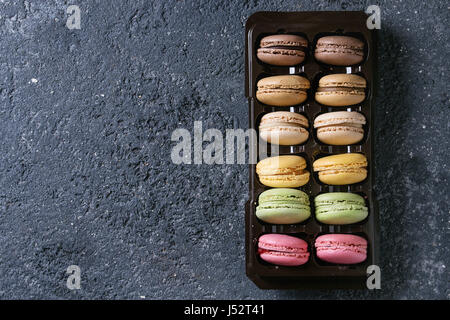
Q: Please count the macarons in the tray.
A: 12